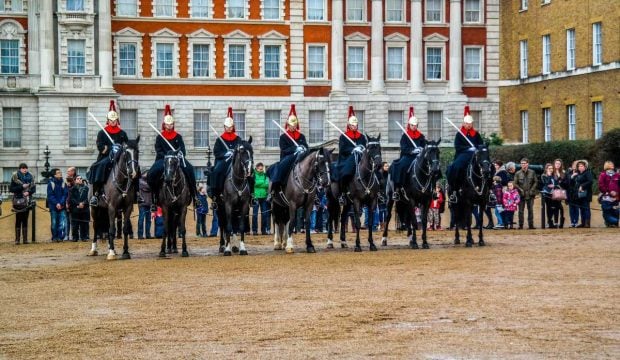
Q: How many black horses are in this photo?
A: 7